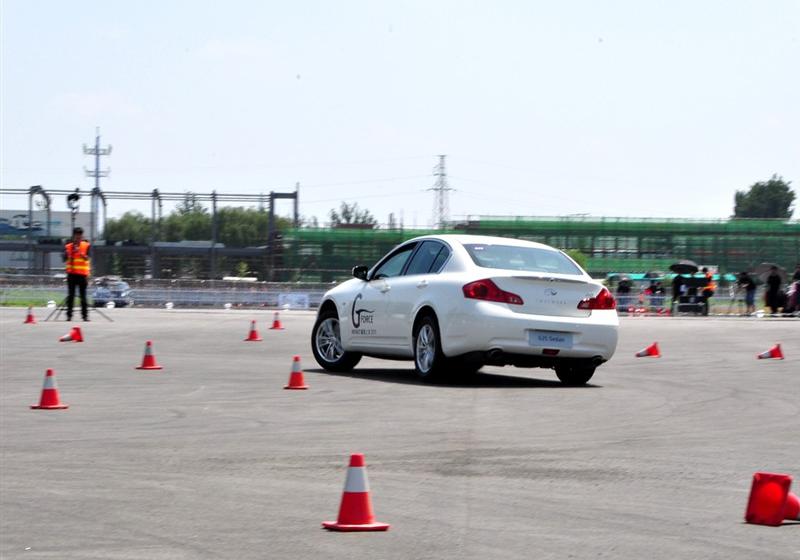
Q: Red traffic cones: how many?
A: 11